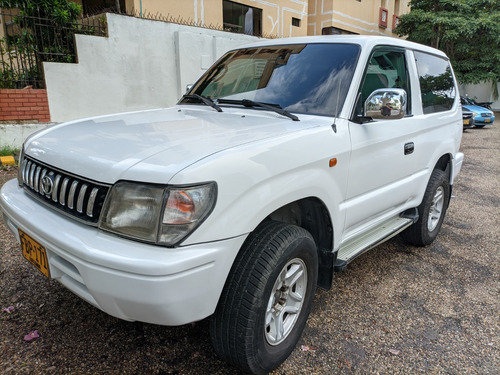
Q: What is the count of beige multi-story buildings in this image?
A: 1